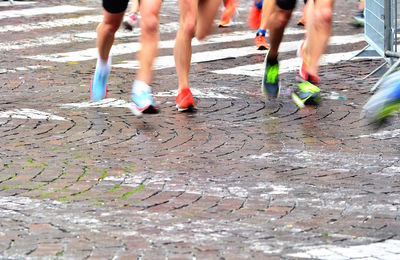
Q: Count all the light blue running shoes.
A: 2